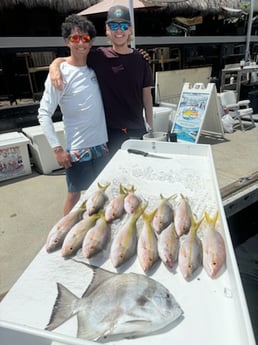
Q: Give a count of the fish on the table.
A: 14